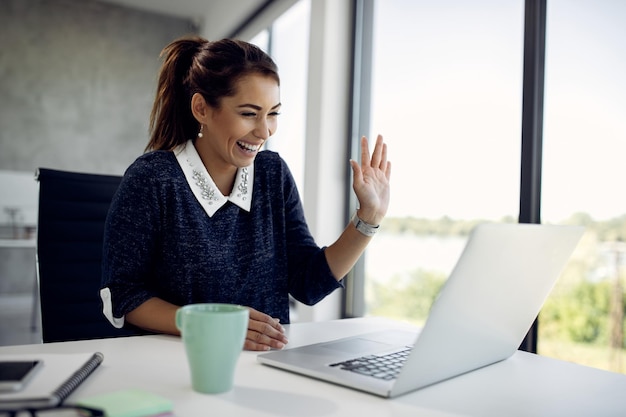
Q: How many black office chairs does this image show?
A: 1